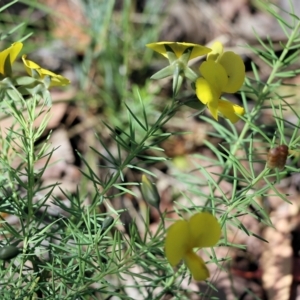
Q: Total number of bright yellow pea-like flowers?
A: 5